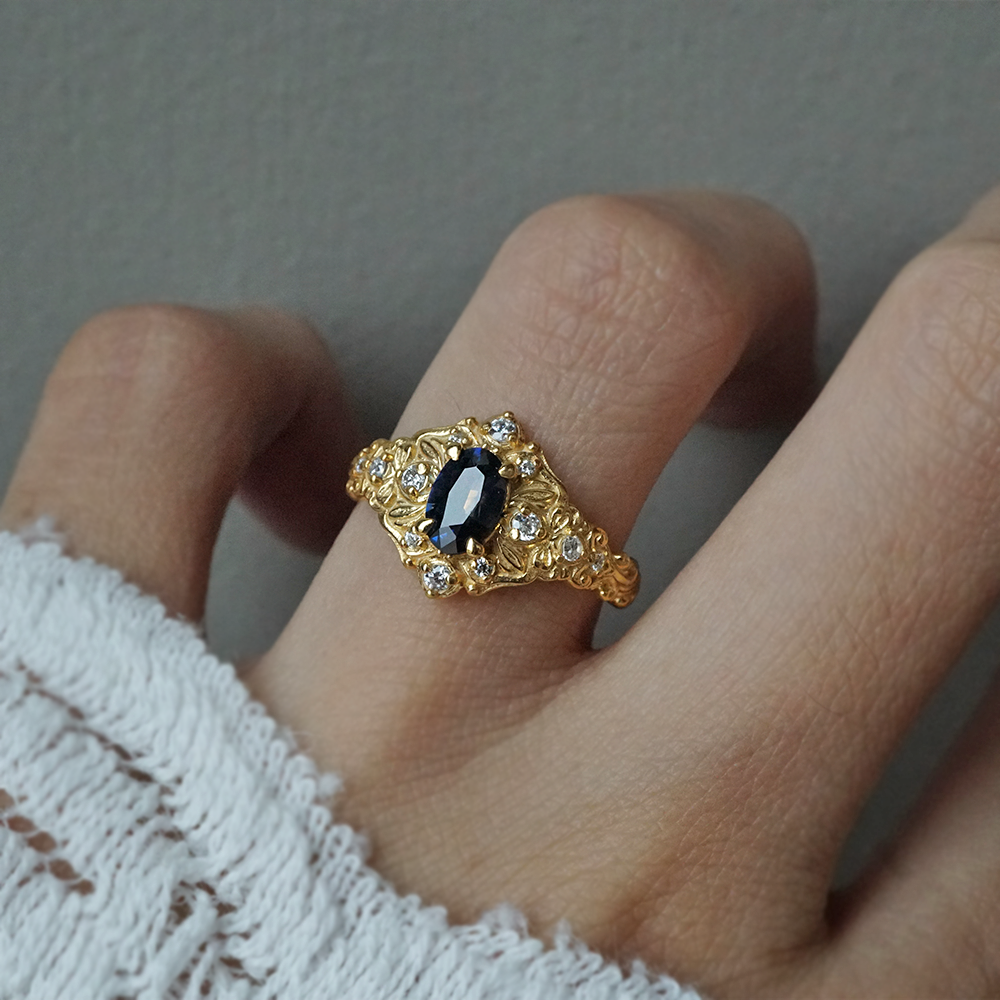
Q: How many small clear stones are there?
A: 12